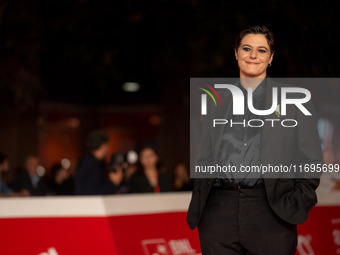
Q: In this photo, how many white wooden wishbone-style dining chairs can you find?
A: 0